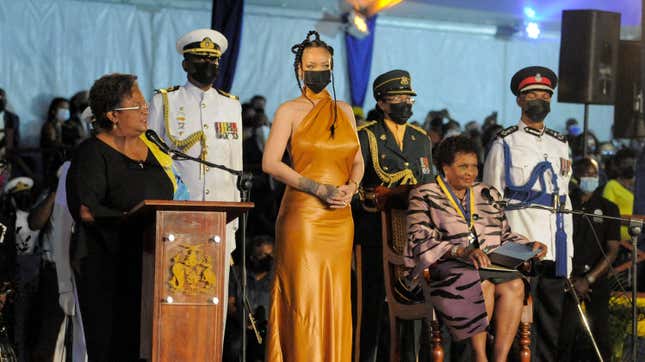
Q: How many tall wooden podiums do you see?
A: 1